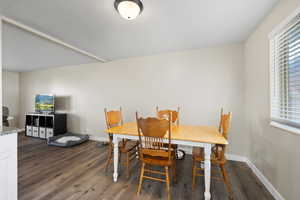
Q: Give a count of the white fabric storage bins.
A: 4